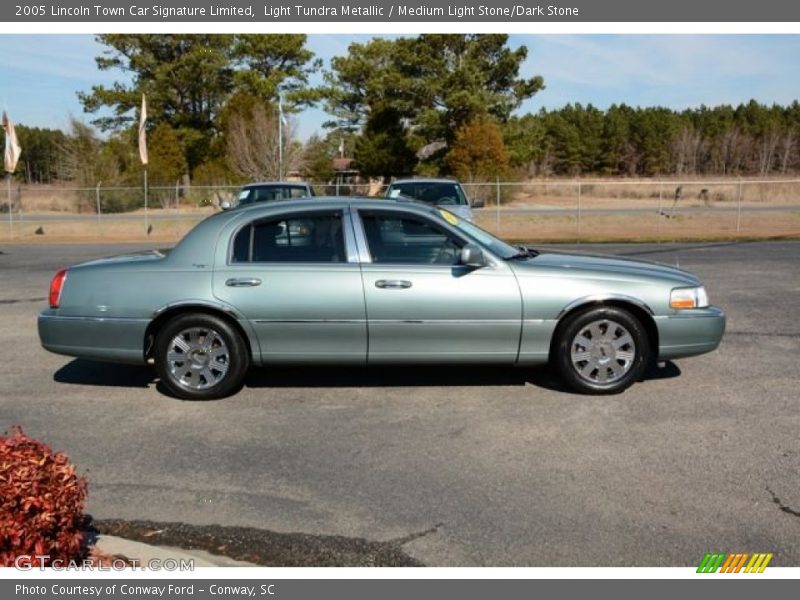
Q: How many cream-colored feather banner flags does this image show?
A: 2